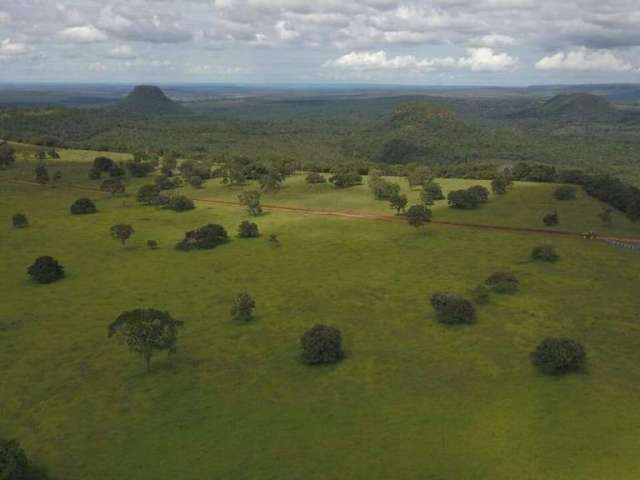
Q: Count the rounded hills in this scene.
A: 3